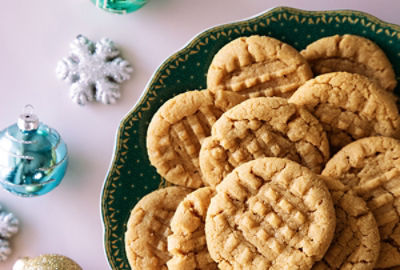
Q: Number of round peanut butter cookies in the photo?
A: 10